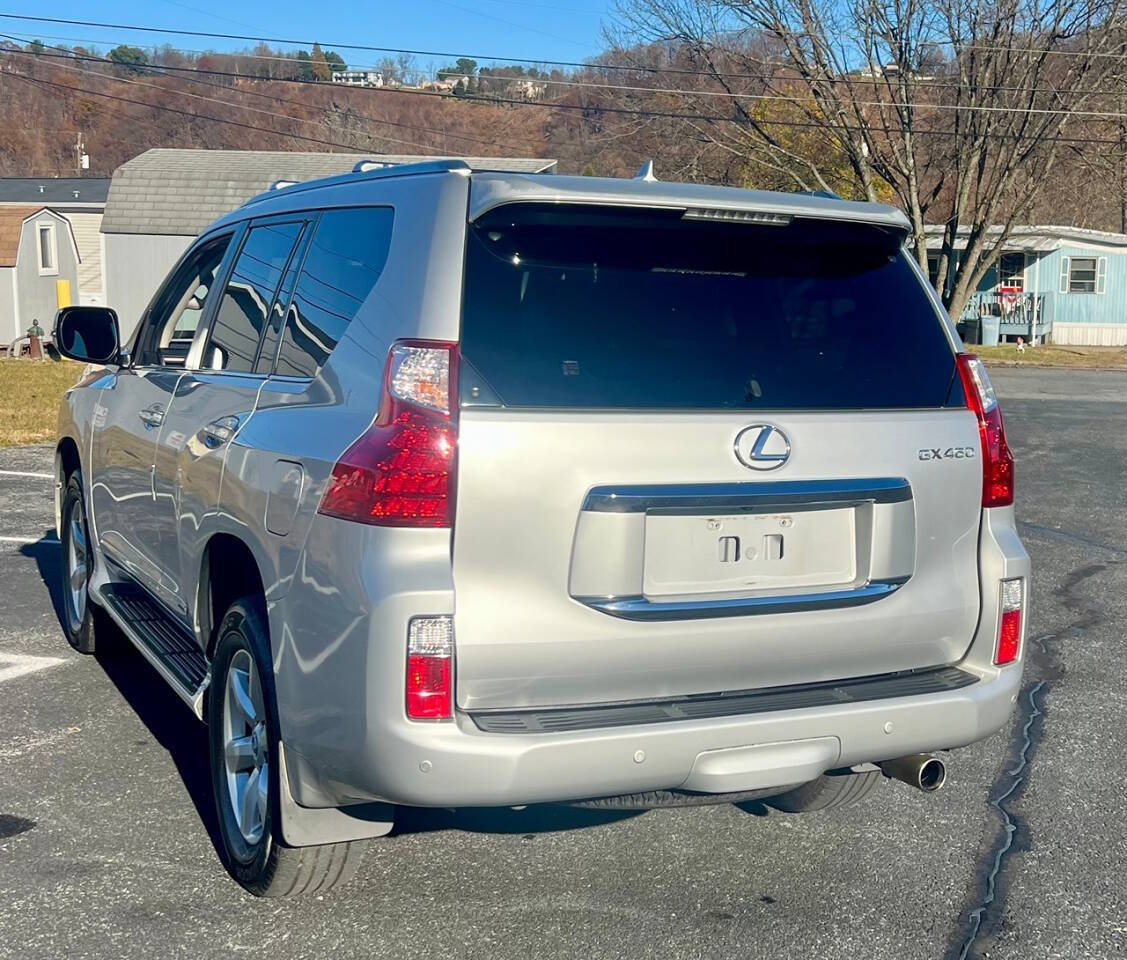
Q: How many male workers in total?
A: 0